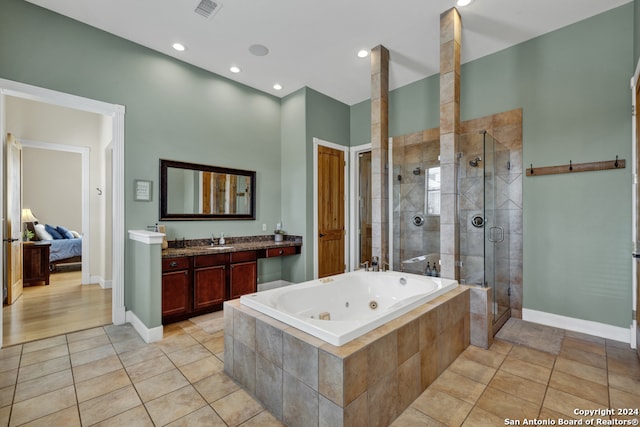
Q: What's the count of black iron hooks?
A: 3